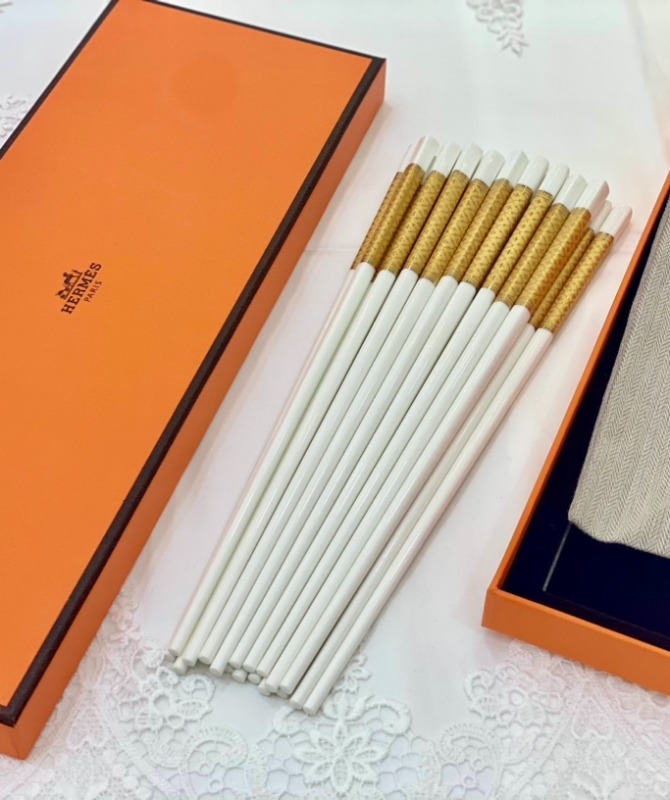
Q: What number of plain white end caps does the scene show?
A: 12